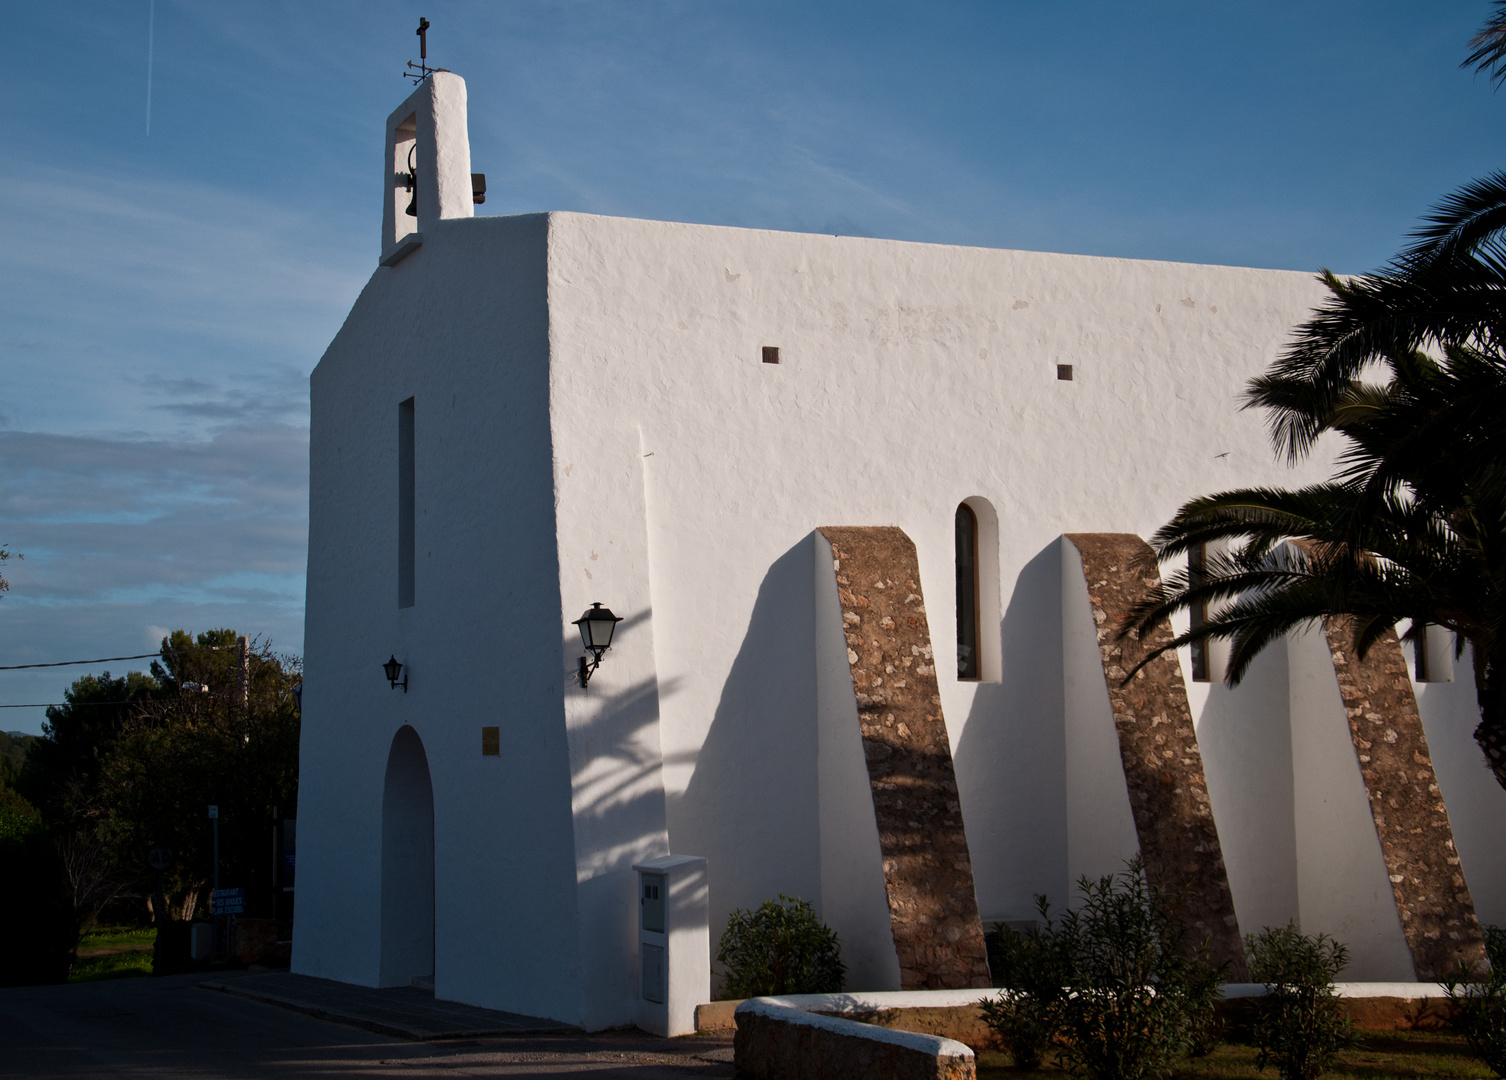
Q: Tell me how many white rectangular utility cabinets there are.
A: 1